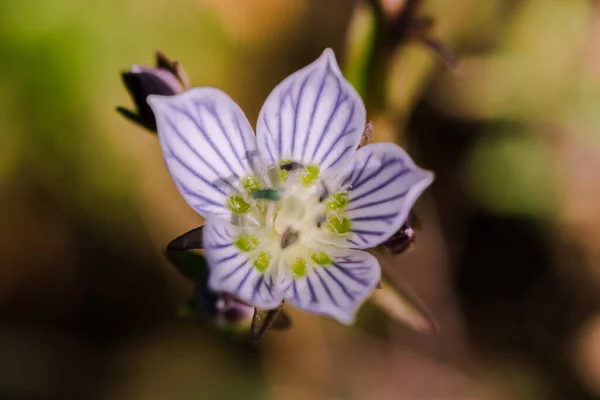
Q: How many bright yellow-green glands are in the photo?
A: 10